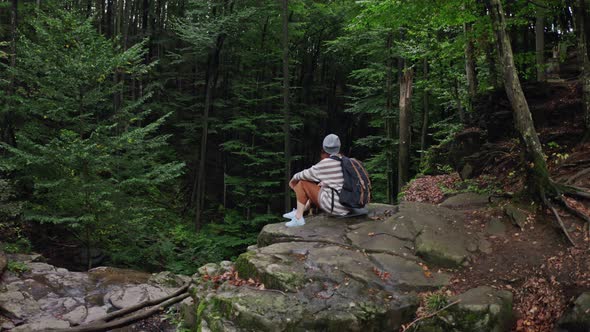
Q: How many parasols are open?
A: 0